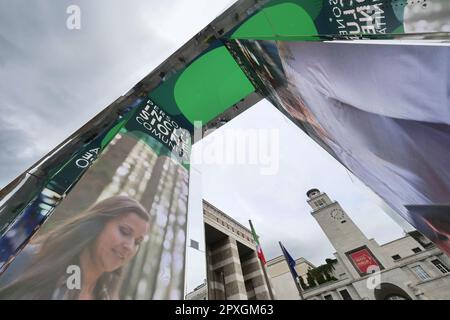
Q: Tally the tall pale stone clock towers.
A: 1